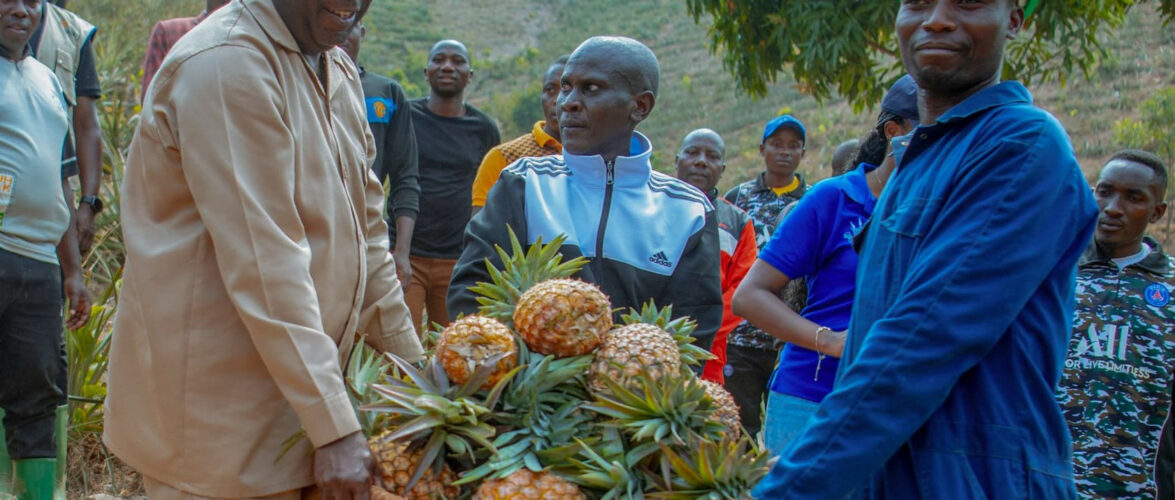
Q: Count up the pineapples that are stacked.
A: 6